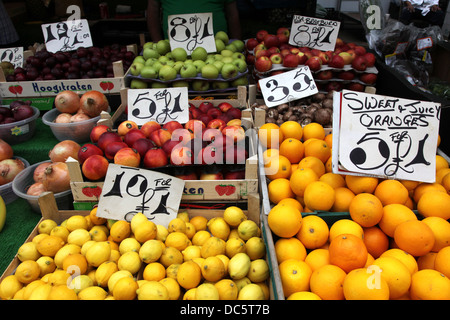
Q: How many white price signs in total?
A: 8